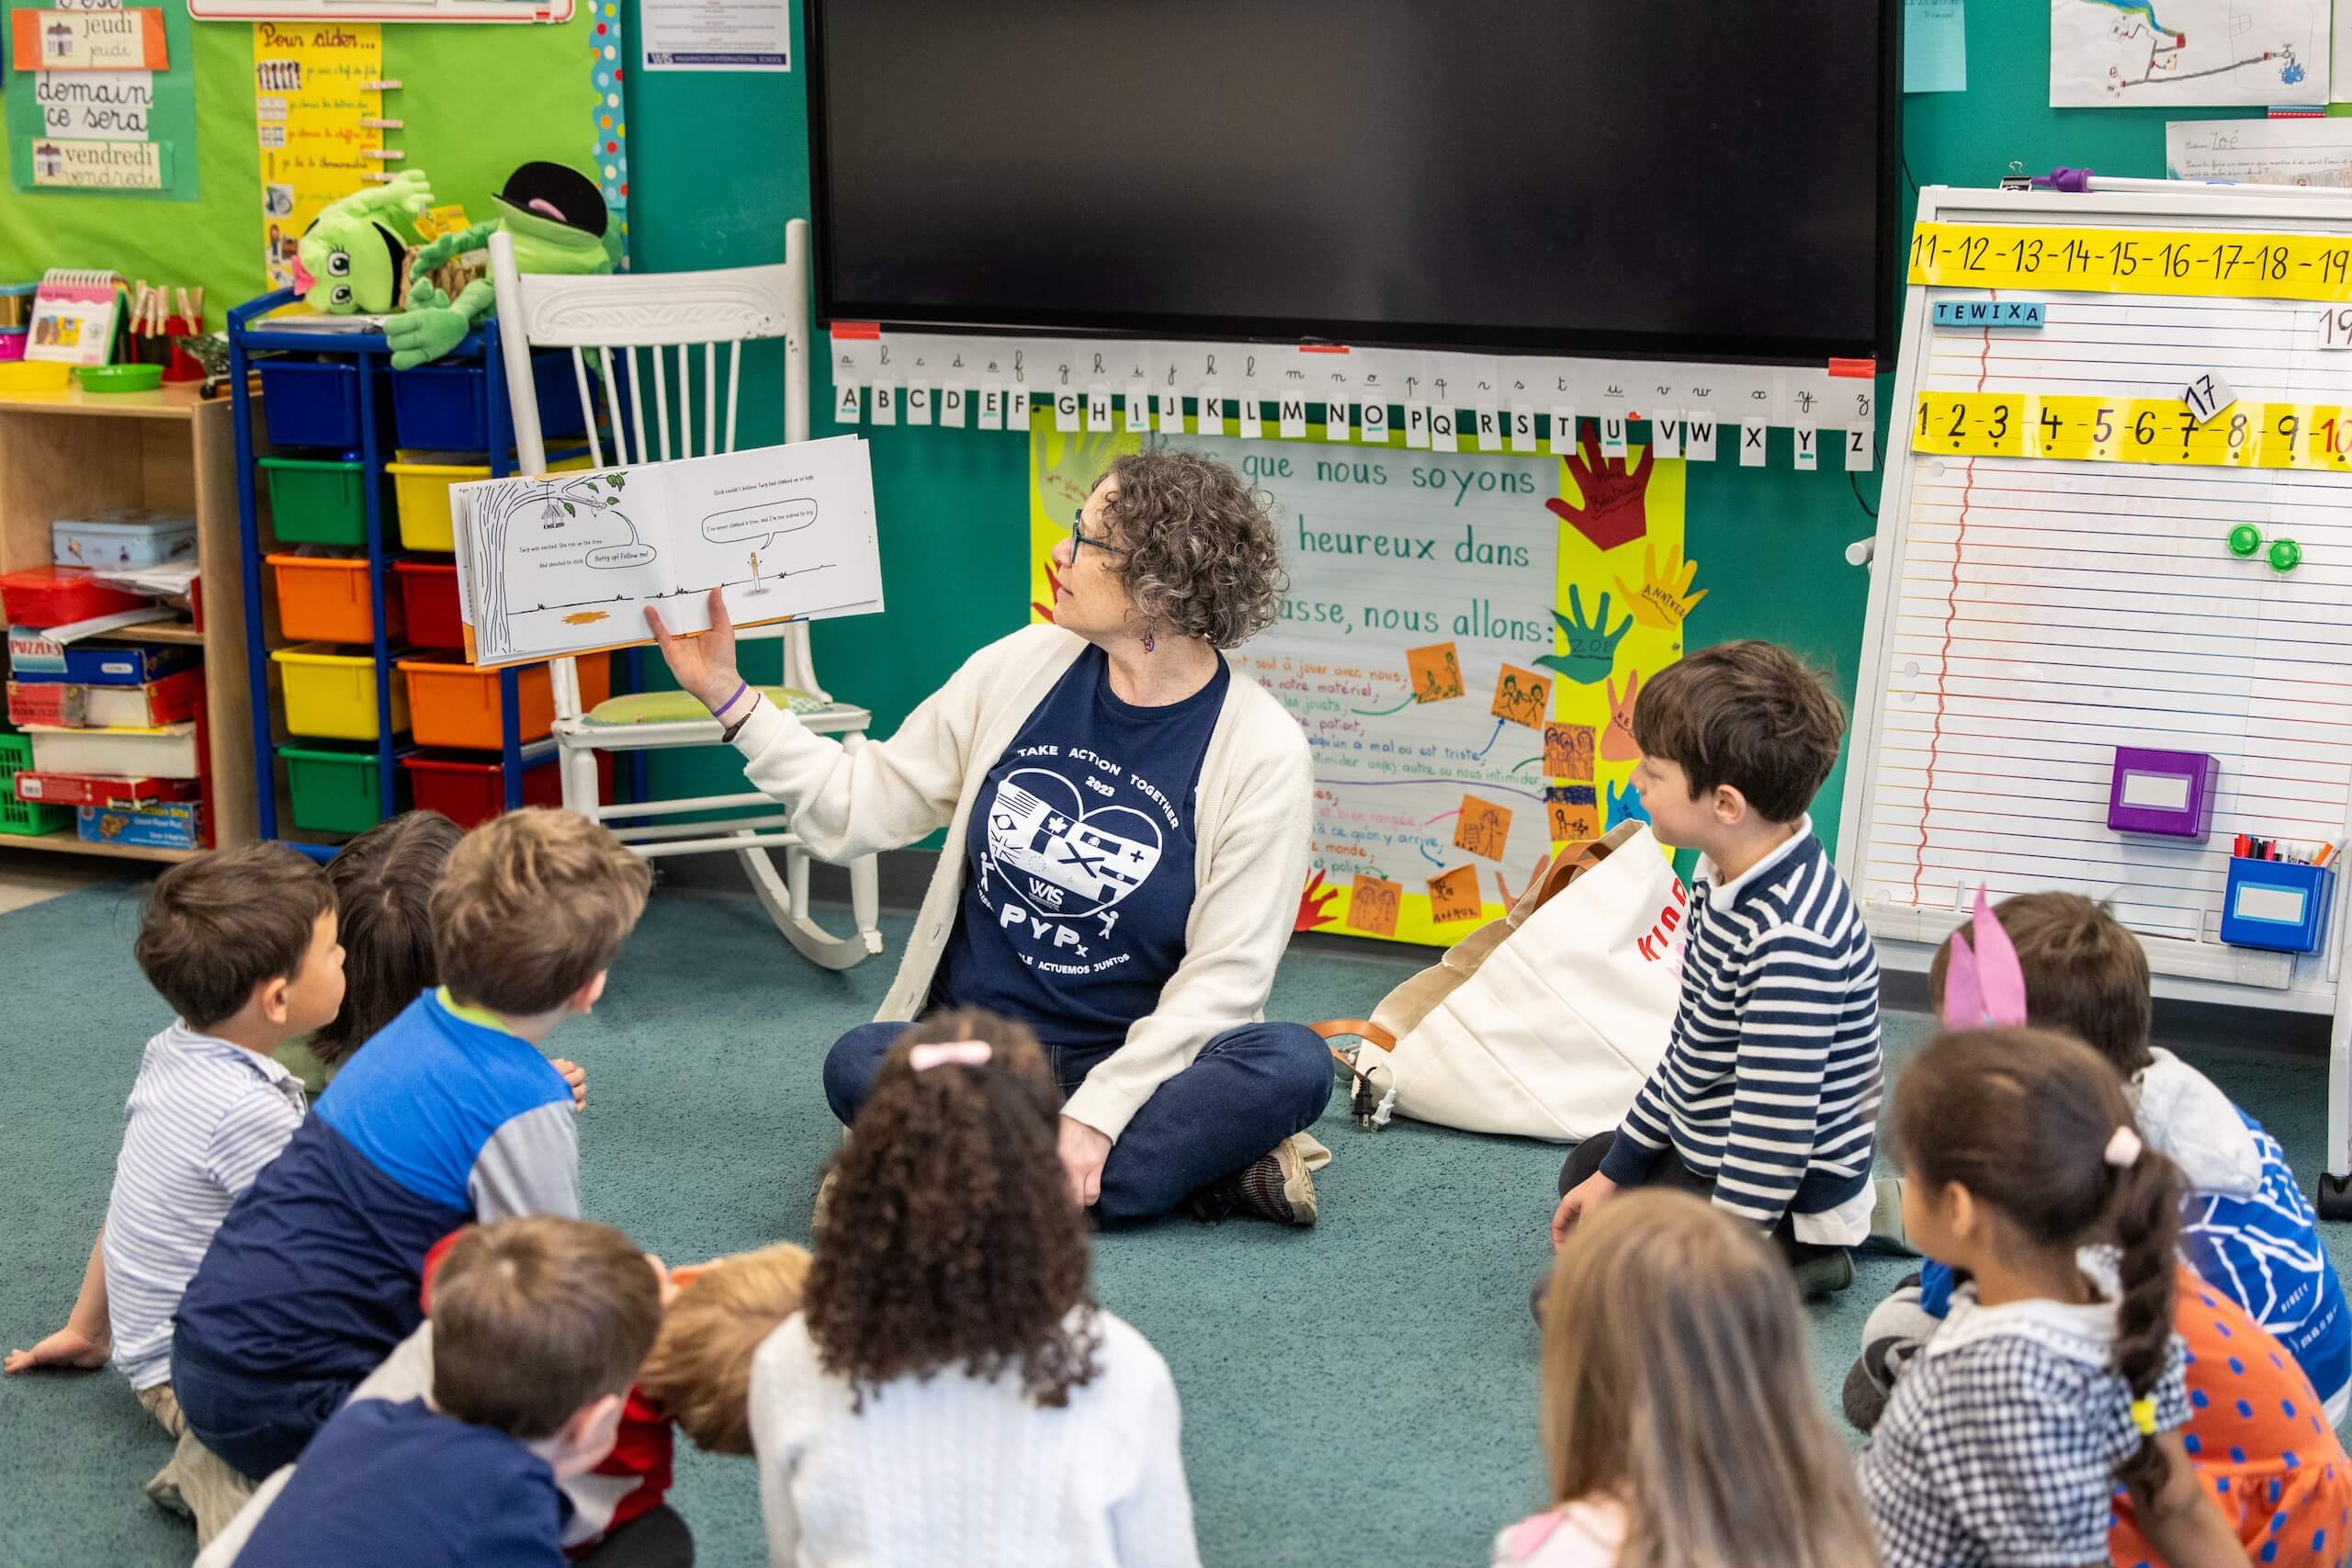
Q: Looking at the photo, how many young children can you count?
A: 11